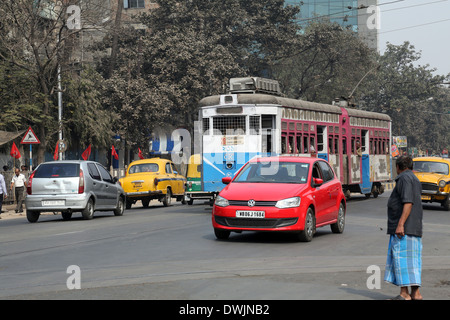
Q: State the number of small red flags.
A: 5